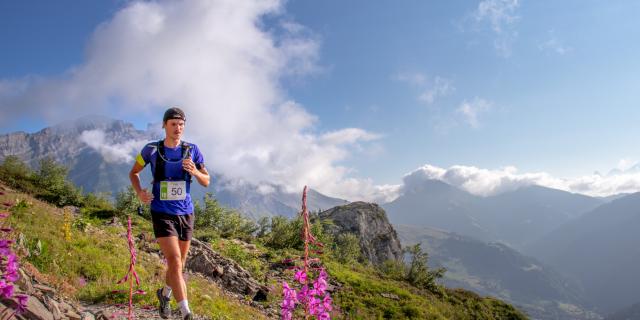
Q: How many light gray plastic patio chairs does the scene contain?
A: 0